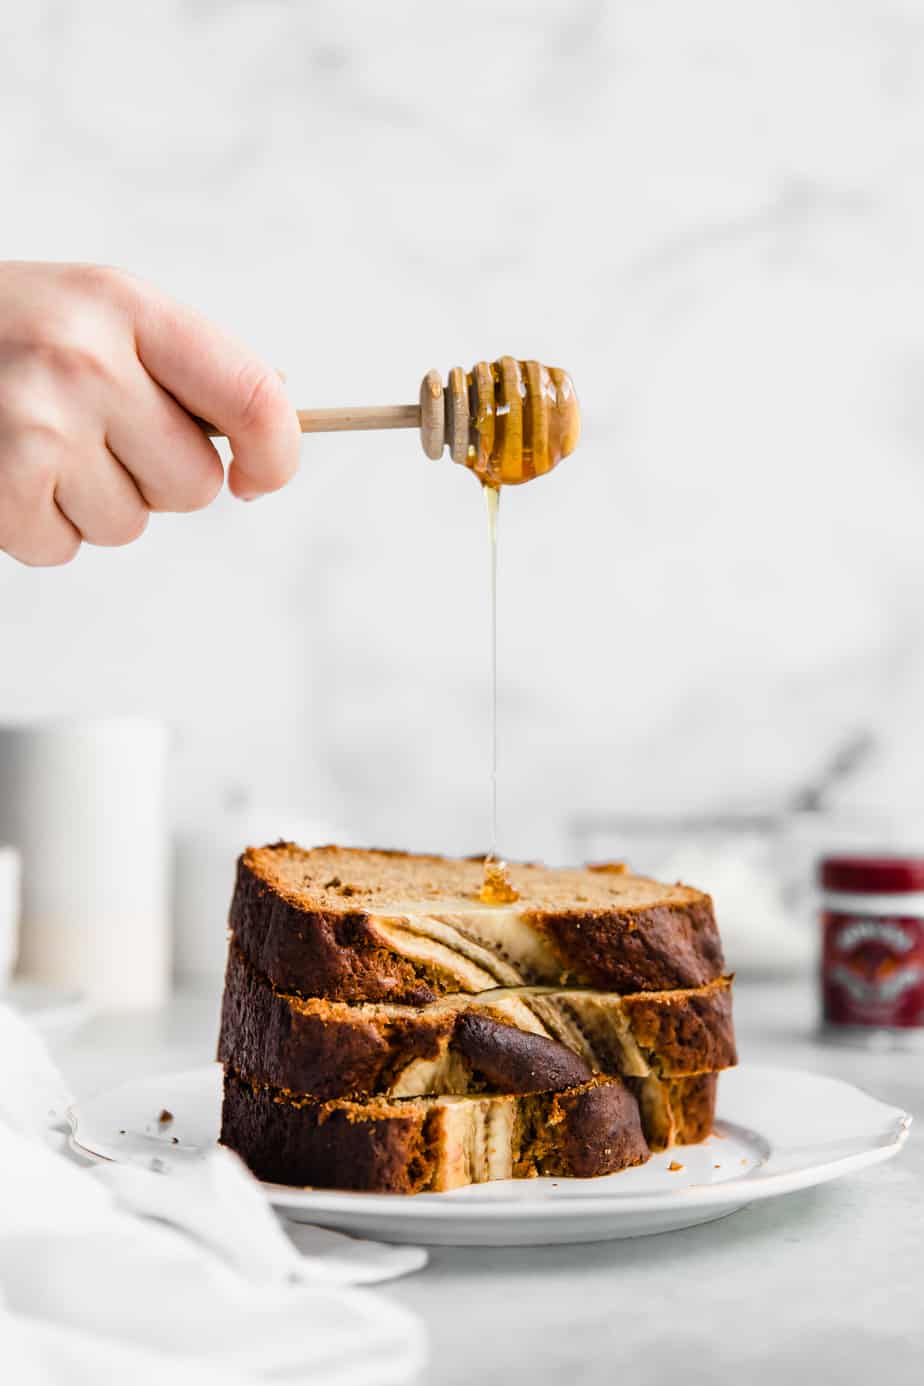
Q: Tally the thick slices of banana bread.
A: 3